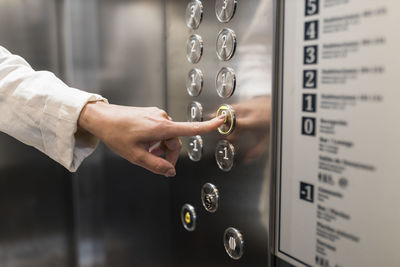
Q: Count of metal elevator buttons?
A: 13